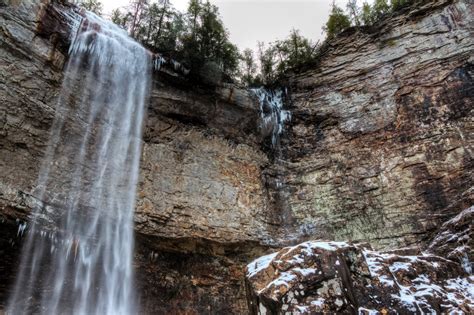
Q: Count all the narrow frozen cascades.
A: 1